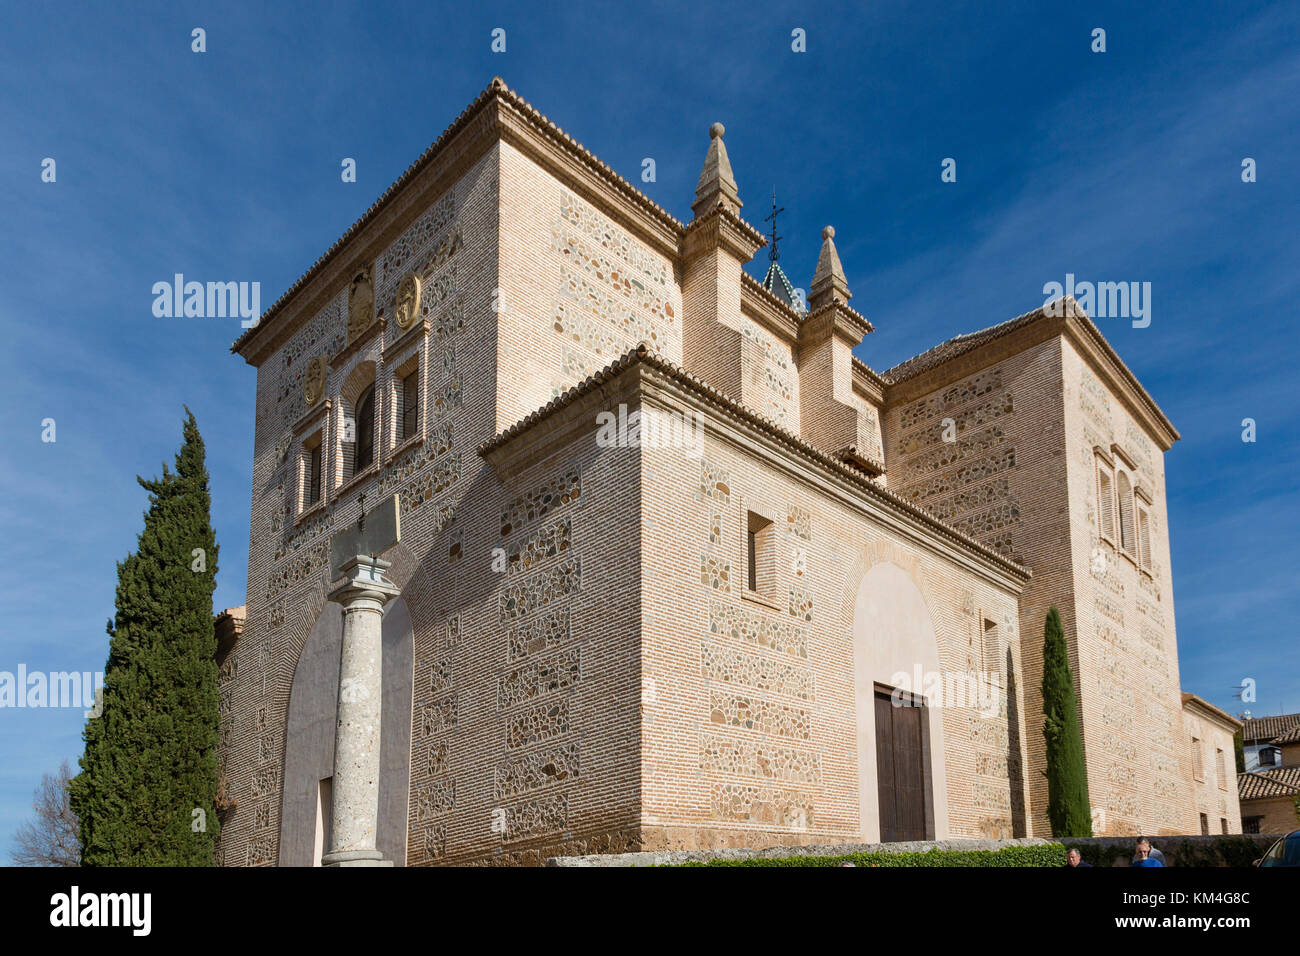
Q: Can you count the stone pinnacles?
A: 2